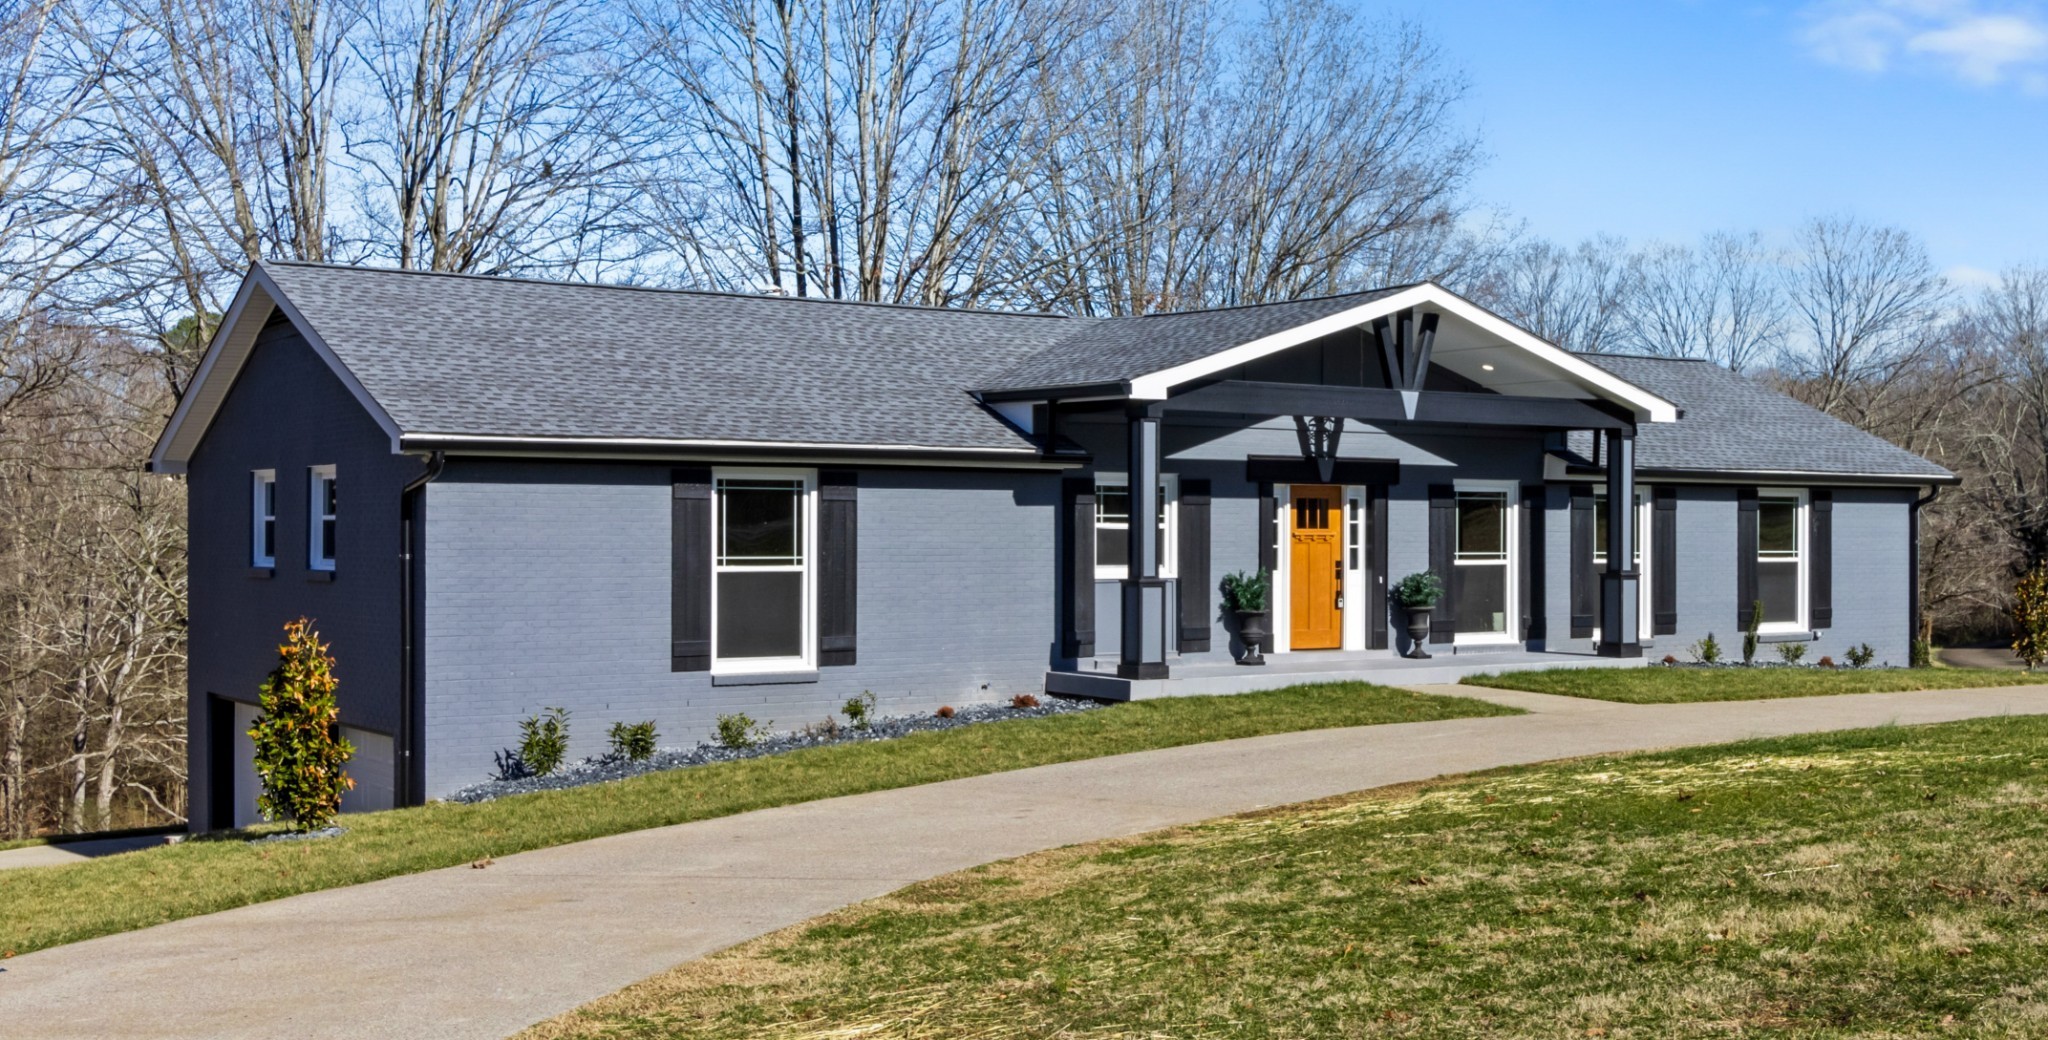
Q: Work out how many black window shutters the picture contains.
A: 10